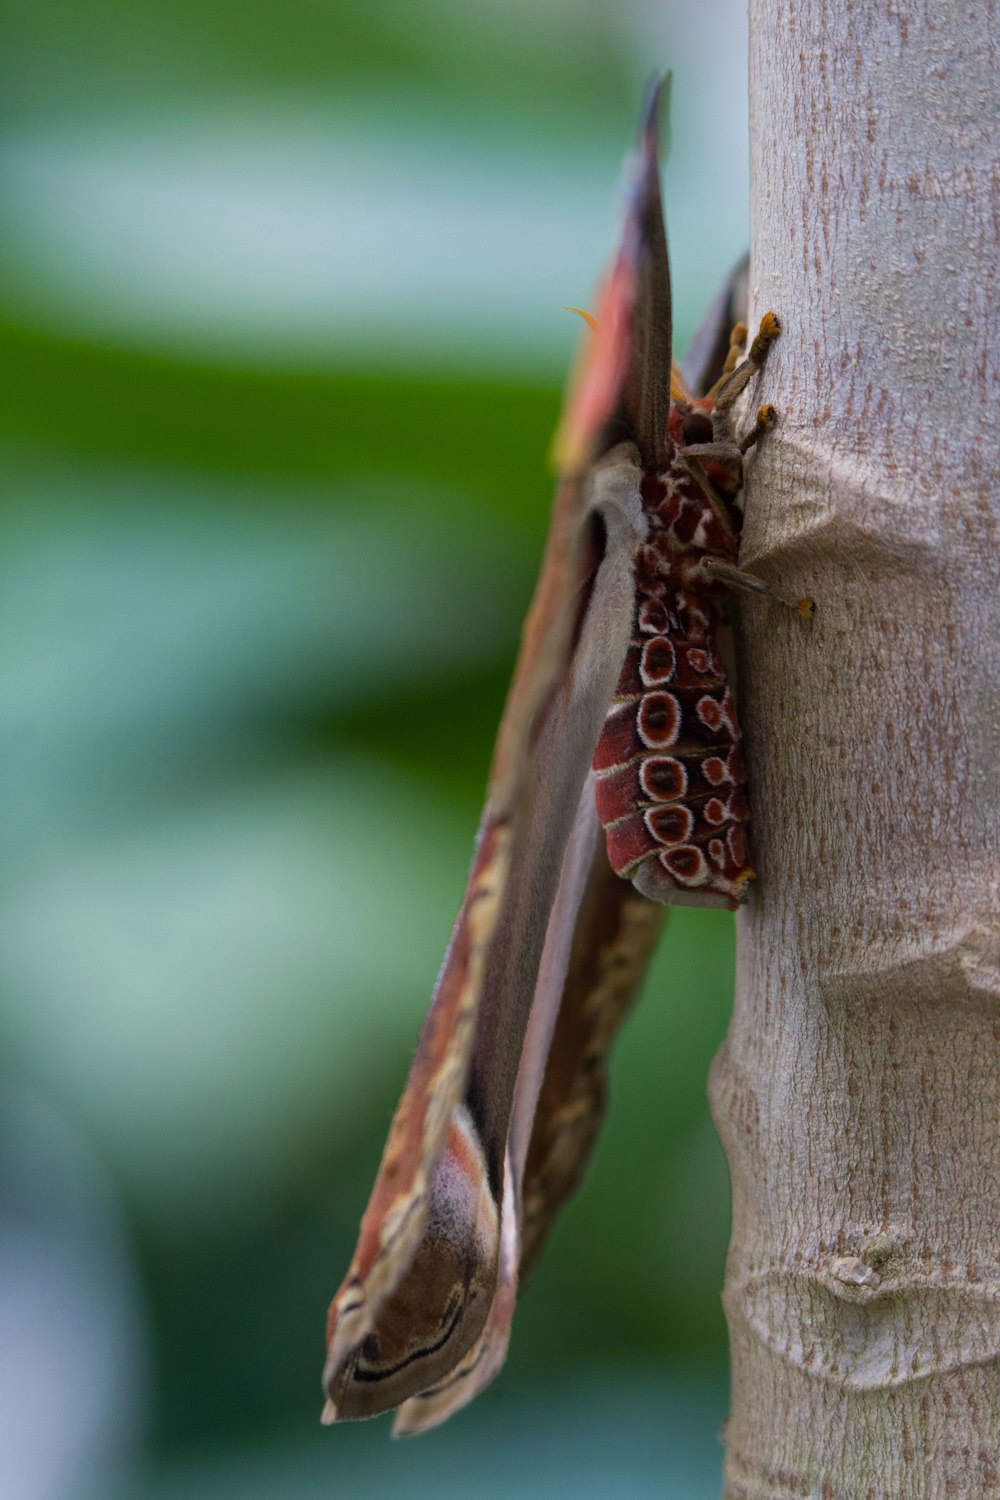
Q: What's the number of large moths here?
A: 1